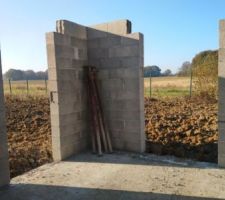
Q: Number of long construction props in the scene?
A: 4